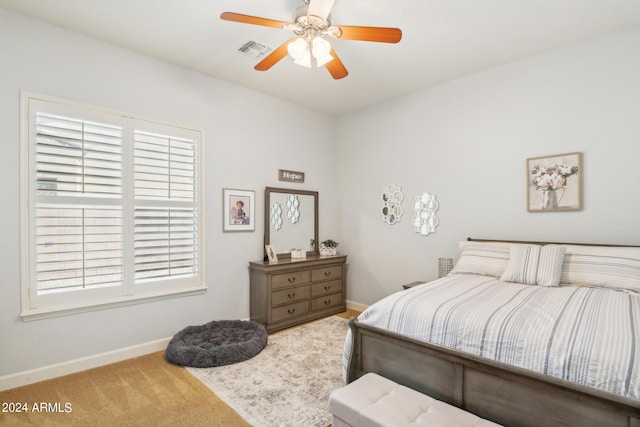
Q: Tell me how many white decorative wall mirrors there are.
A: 2